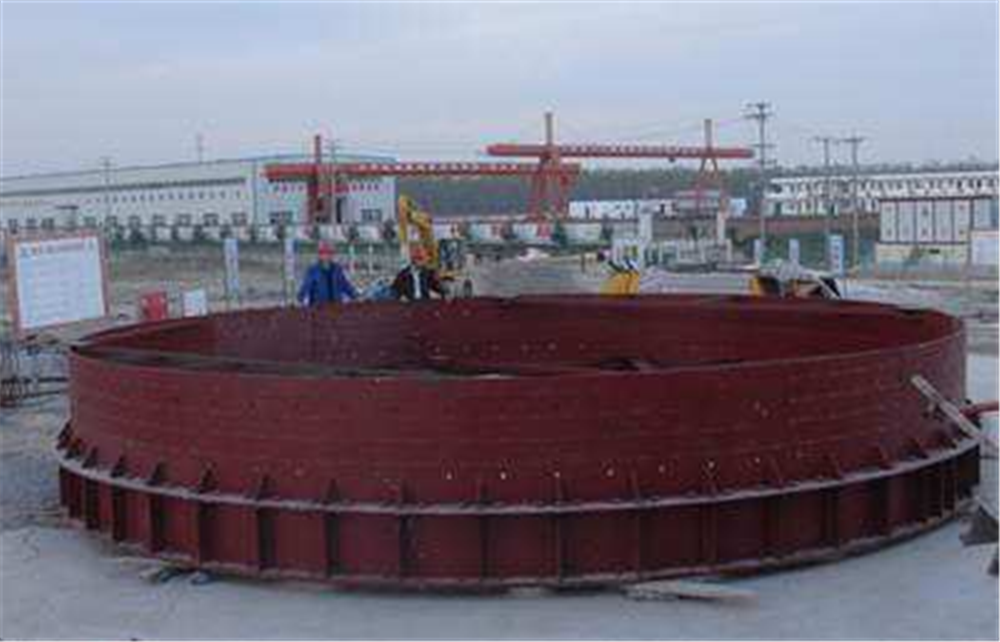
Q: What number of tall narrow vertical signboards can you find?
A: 5